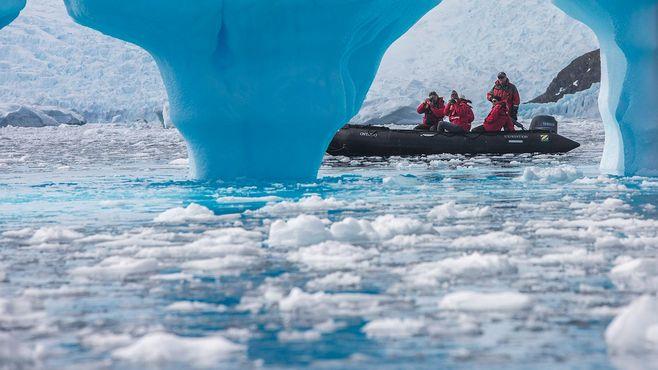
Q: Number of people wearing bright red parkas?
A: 4